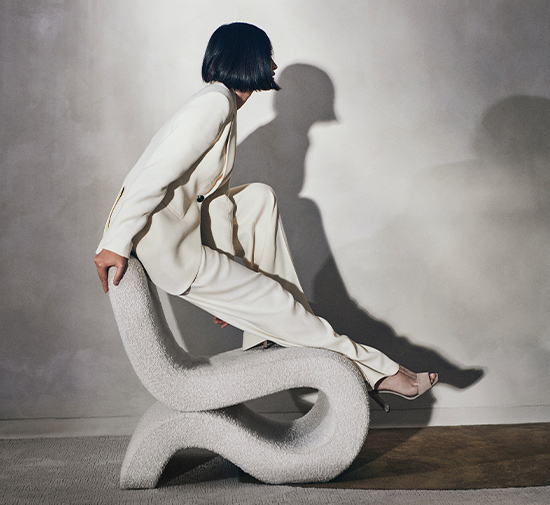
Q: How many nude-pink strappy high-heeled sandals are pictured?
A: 1